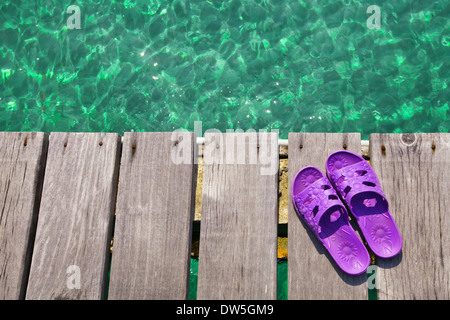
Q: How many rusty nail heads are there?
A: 11